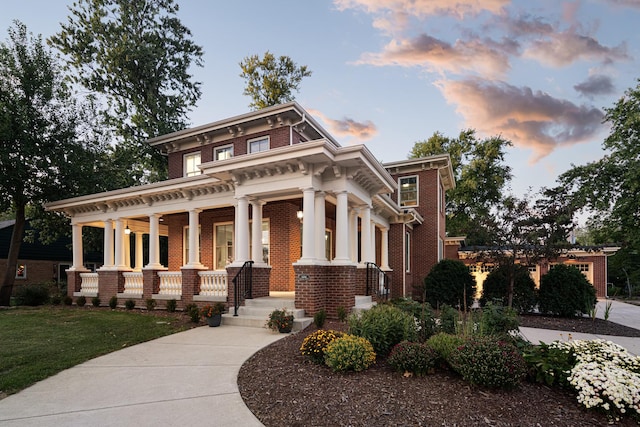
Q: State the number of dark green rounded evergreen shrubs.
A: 3